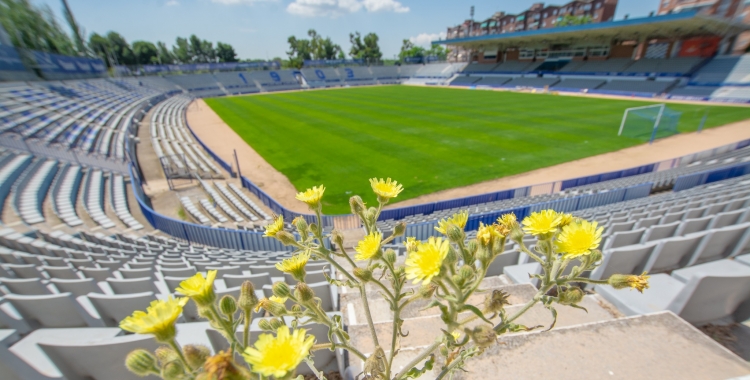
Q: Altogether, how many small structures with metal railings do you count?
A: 1